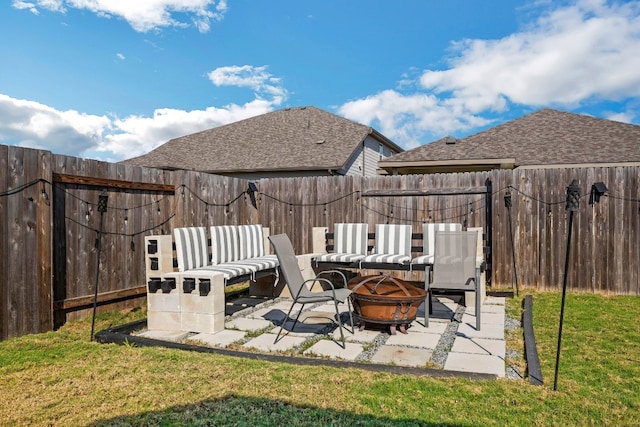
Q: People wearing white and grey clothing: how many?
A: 0